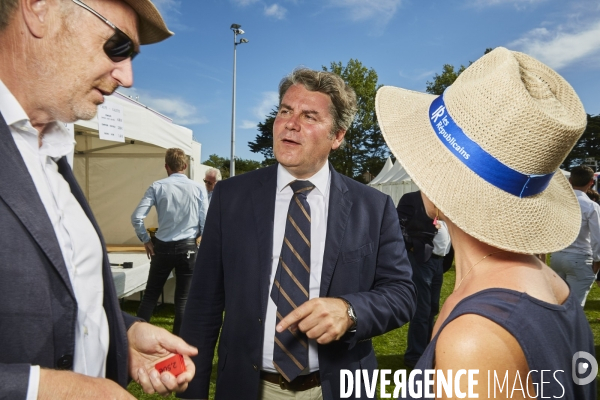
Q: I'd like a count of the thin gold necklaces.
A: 1